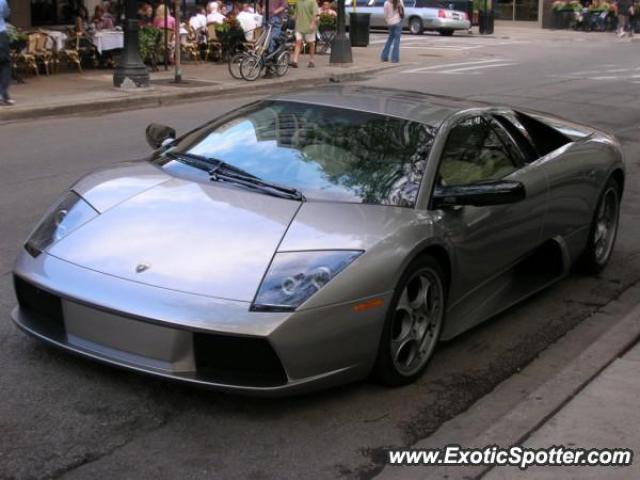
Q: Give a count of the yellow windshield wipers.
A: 0